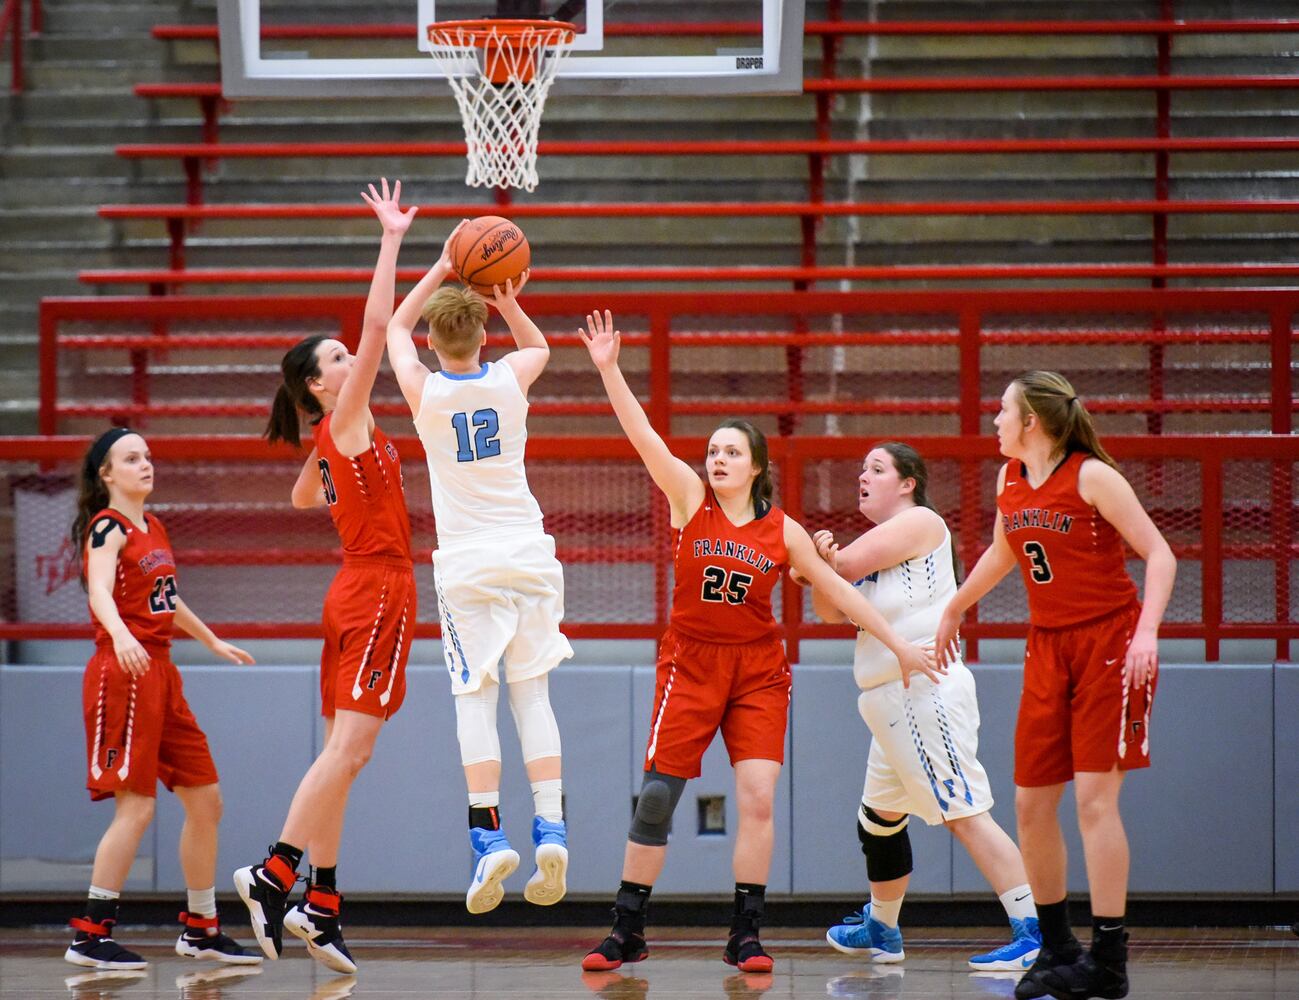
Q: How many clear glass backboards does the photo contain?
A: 1